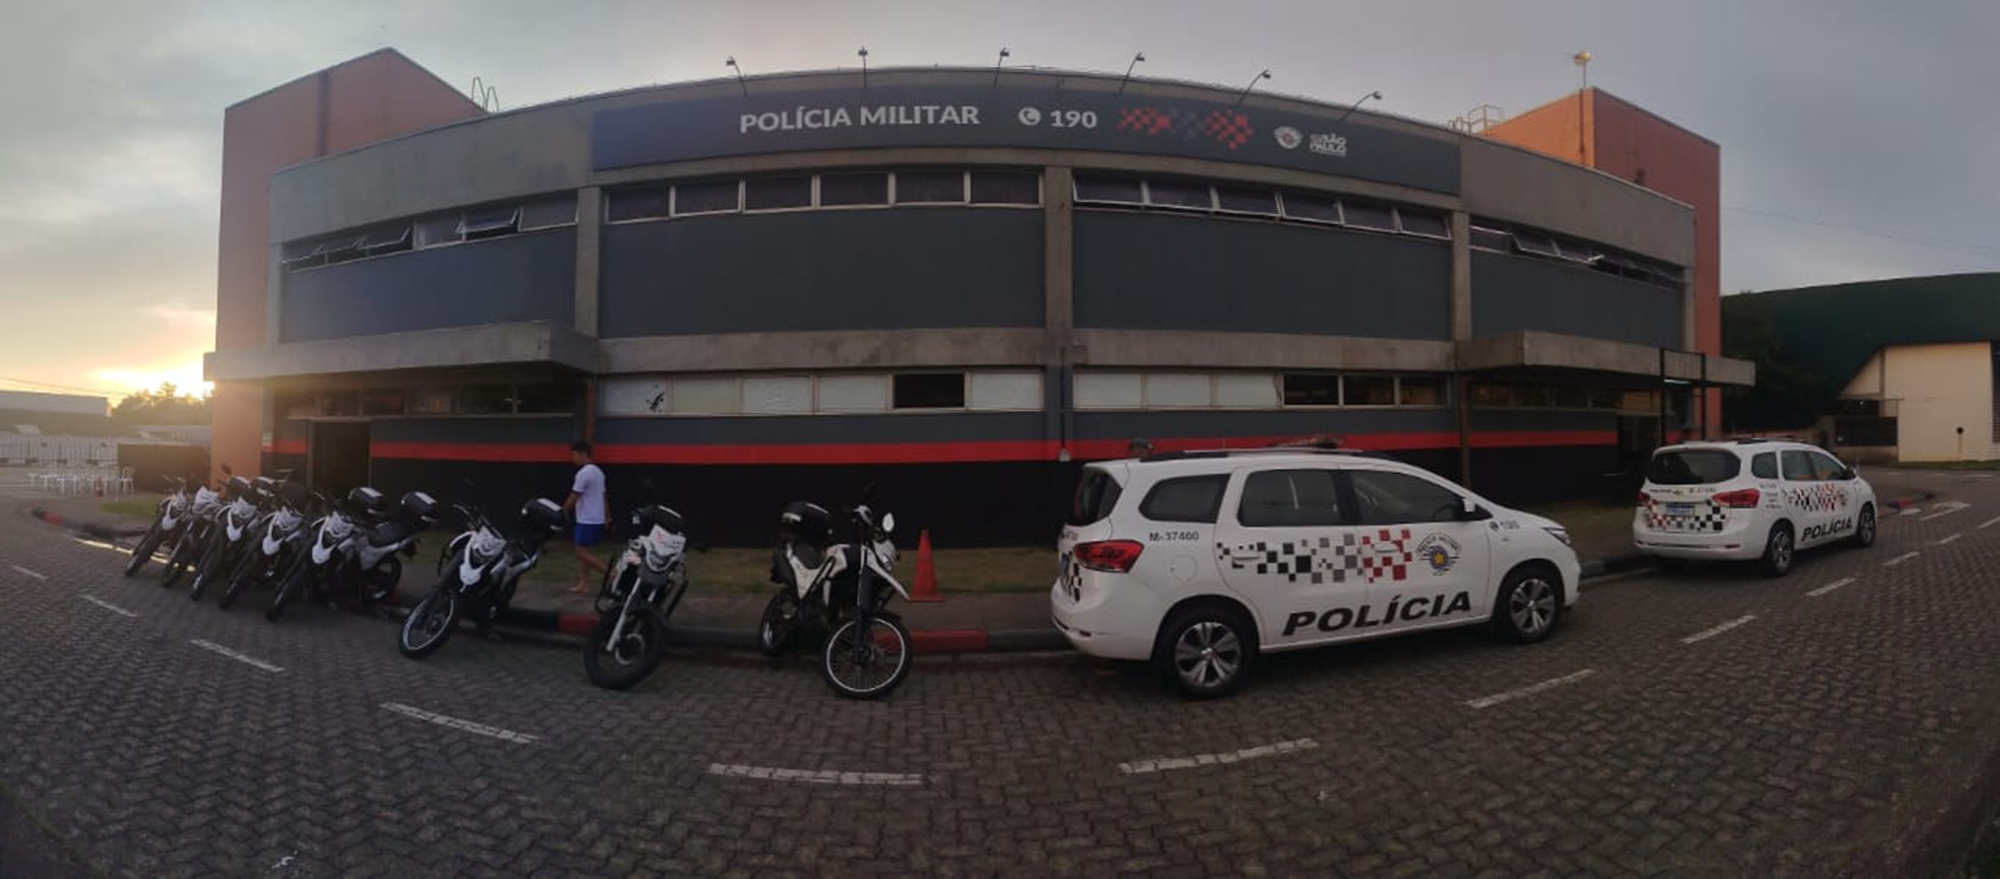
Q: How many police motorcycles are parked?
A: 8